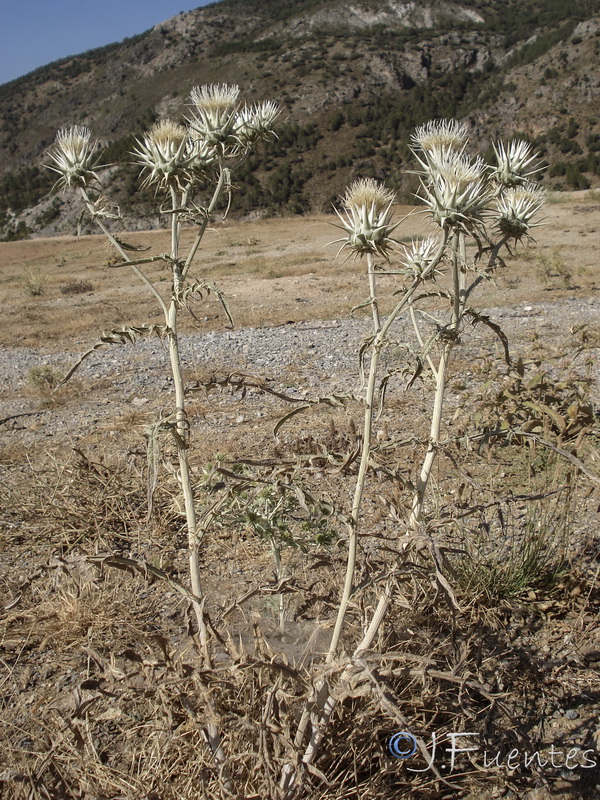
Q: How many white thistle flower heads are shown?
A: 11